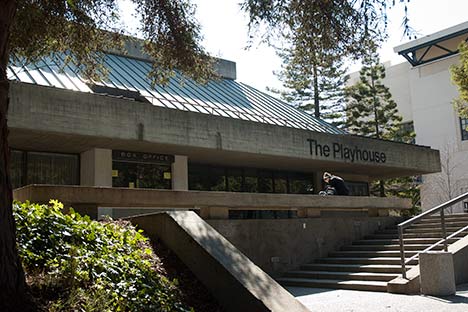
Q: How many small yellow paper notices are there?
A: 3